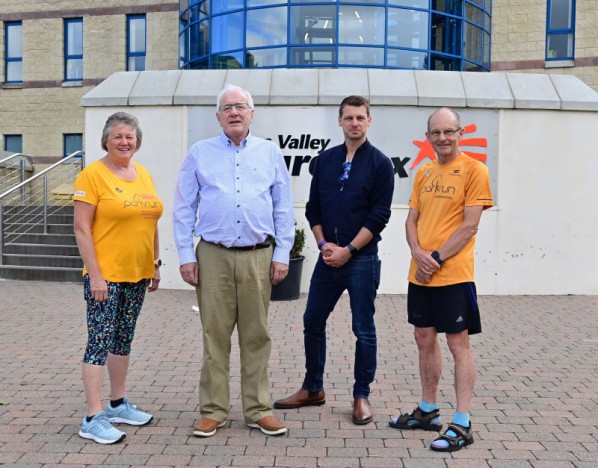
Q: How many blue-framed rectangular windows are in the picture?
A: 6